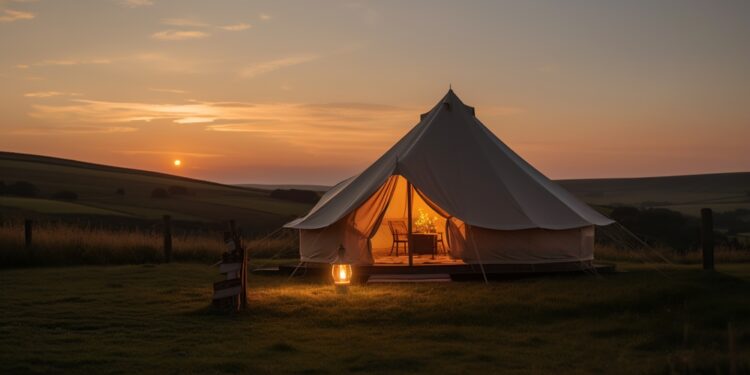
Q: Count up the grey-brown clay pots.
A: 0